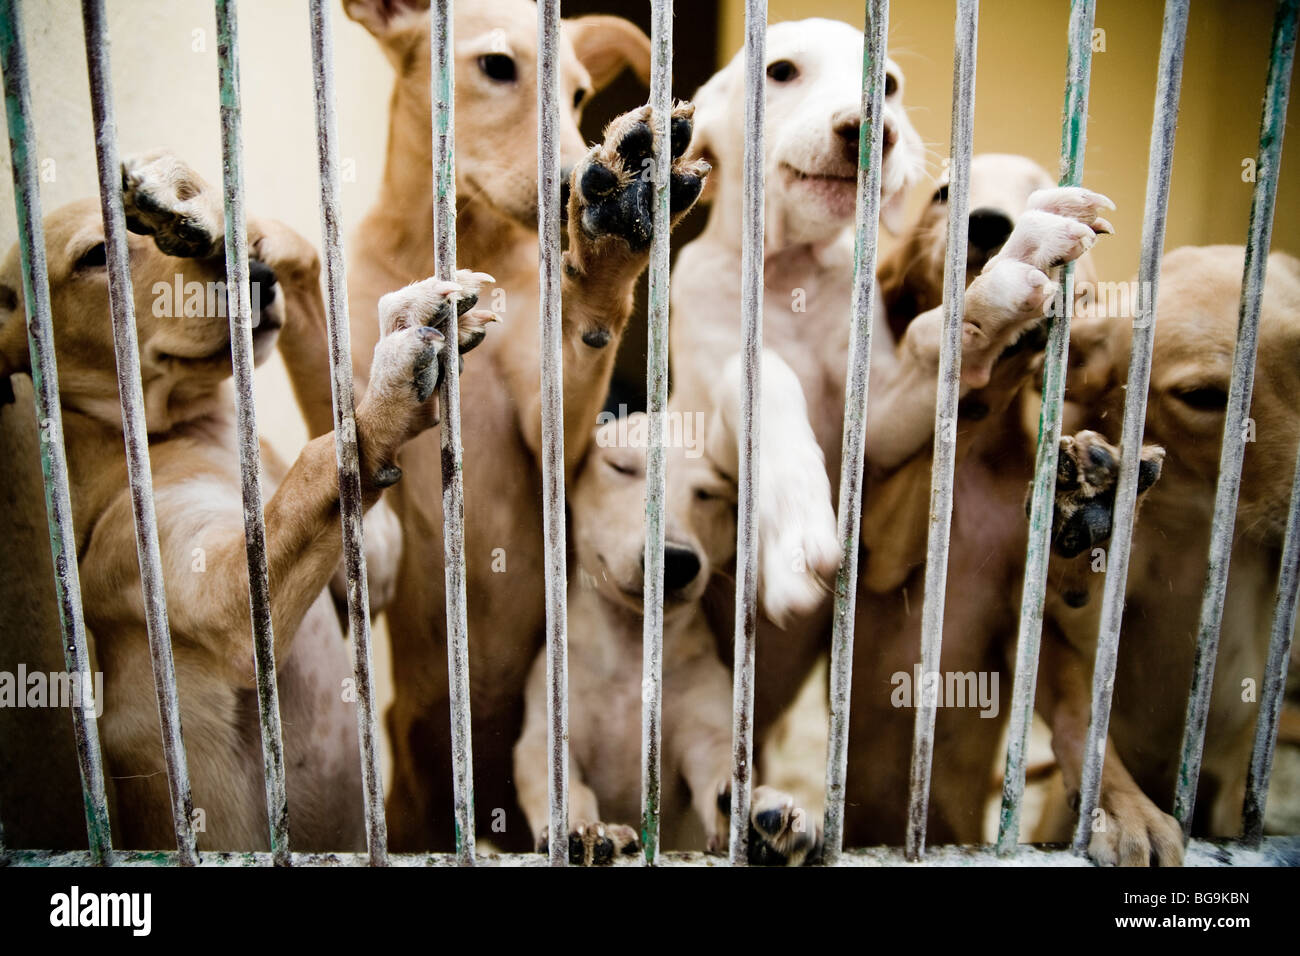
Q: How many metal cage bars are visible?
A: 14